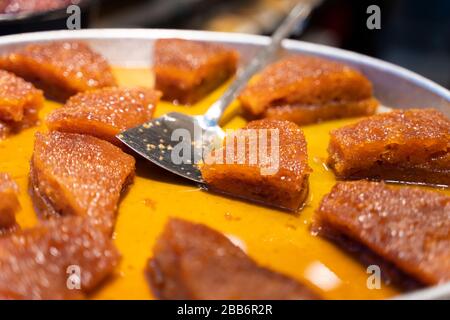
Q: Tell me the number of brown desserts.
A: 12